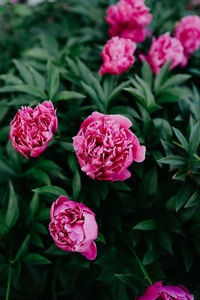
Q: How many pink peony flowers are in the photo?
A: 8